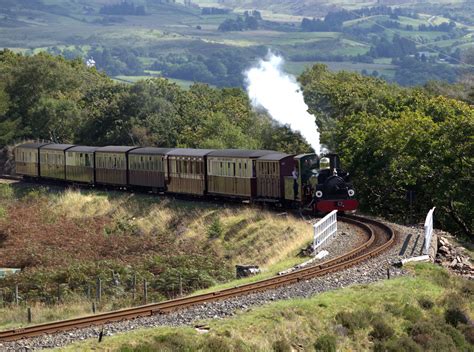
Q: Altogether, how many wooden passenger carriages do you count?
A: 8